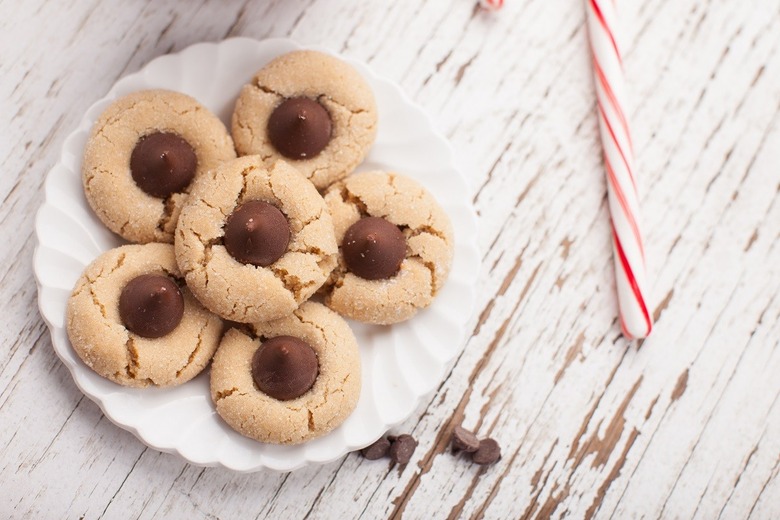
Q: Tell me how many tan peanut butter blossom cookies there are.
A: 6